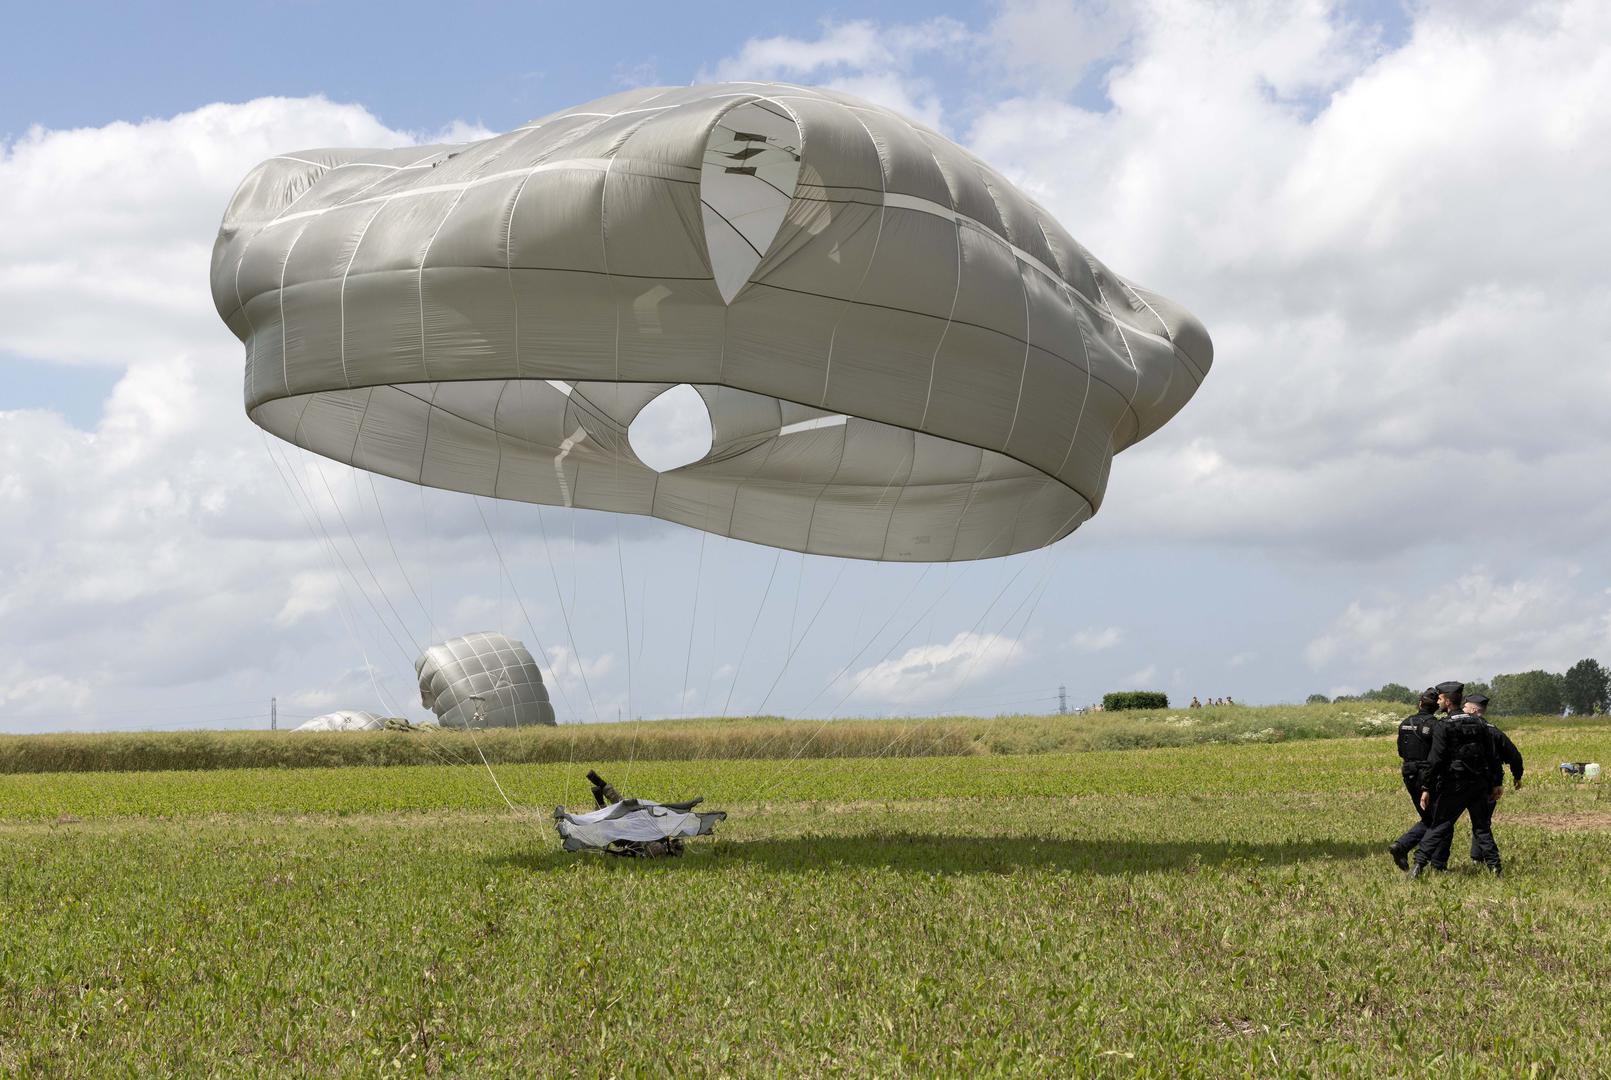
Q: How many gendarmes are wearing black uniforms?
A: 3